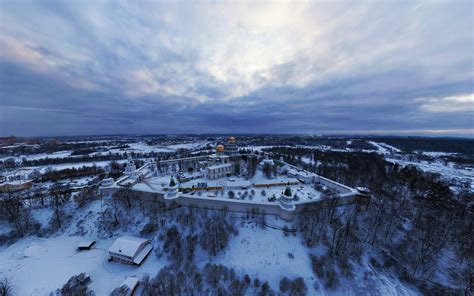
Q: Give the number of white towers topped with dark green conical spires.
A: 2